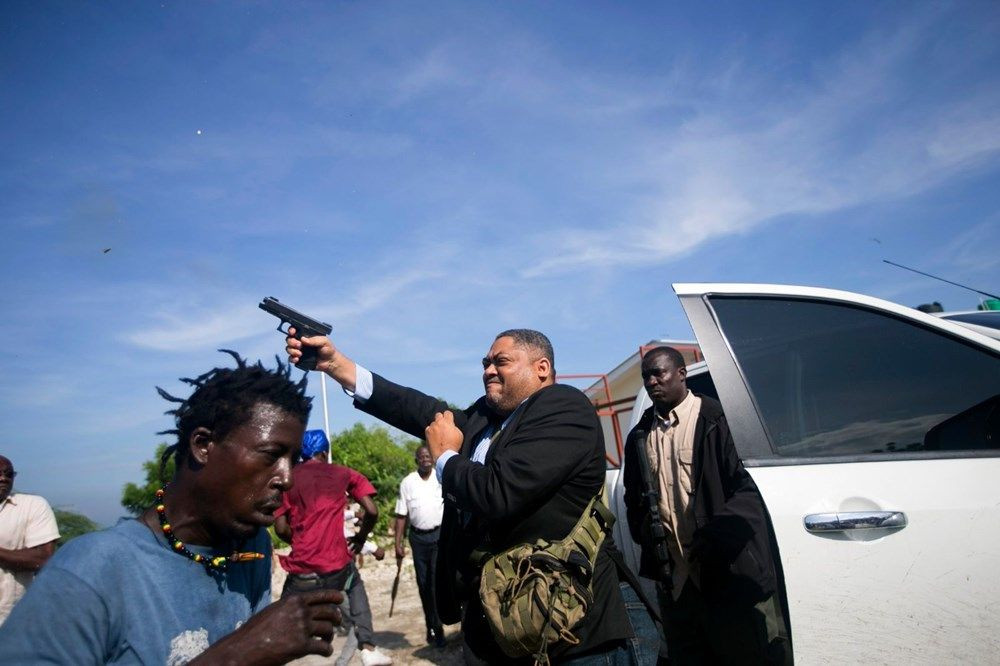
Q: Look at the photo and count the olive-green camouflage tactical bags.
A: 1